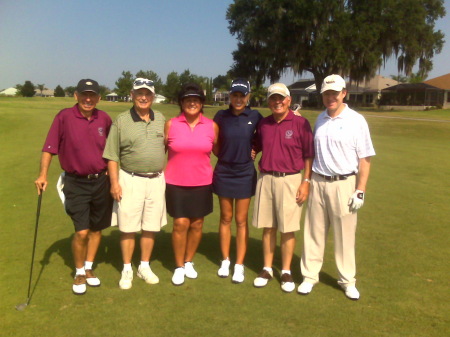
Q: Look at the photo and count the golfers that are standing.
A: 6